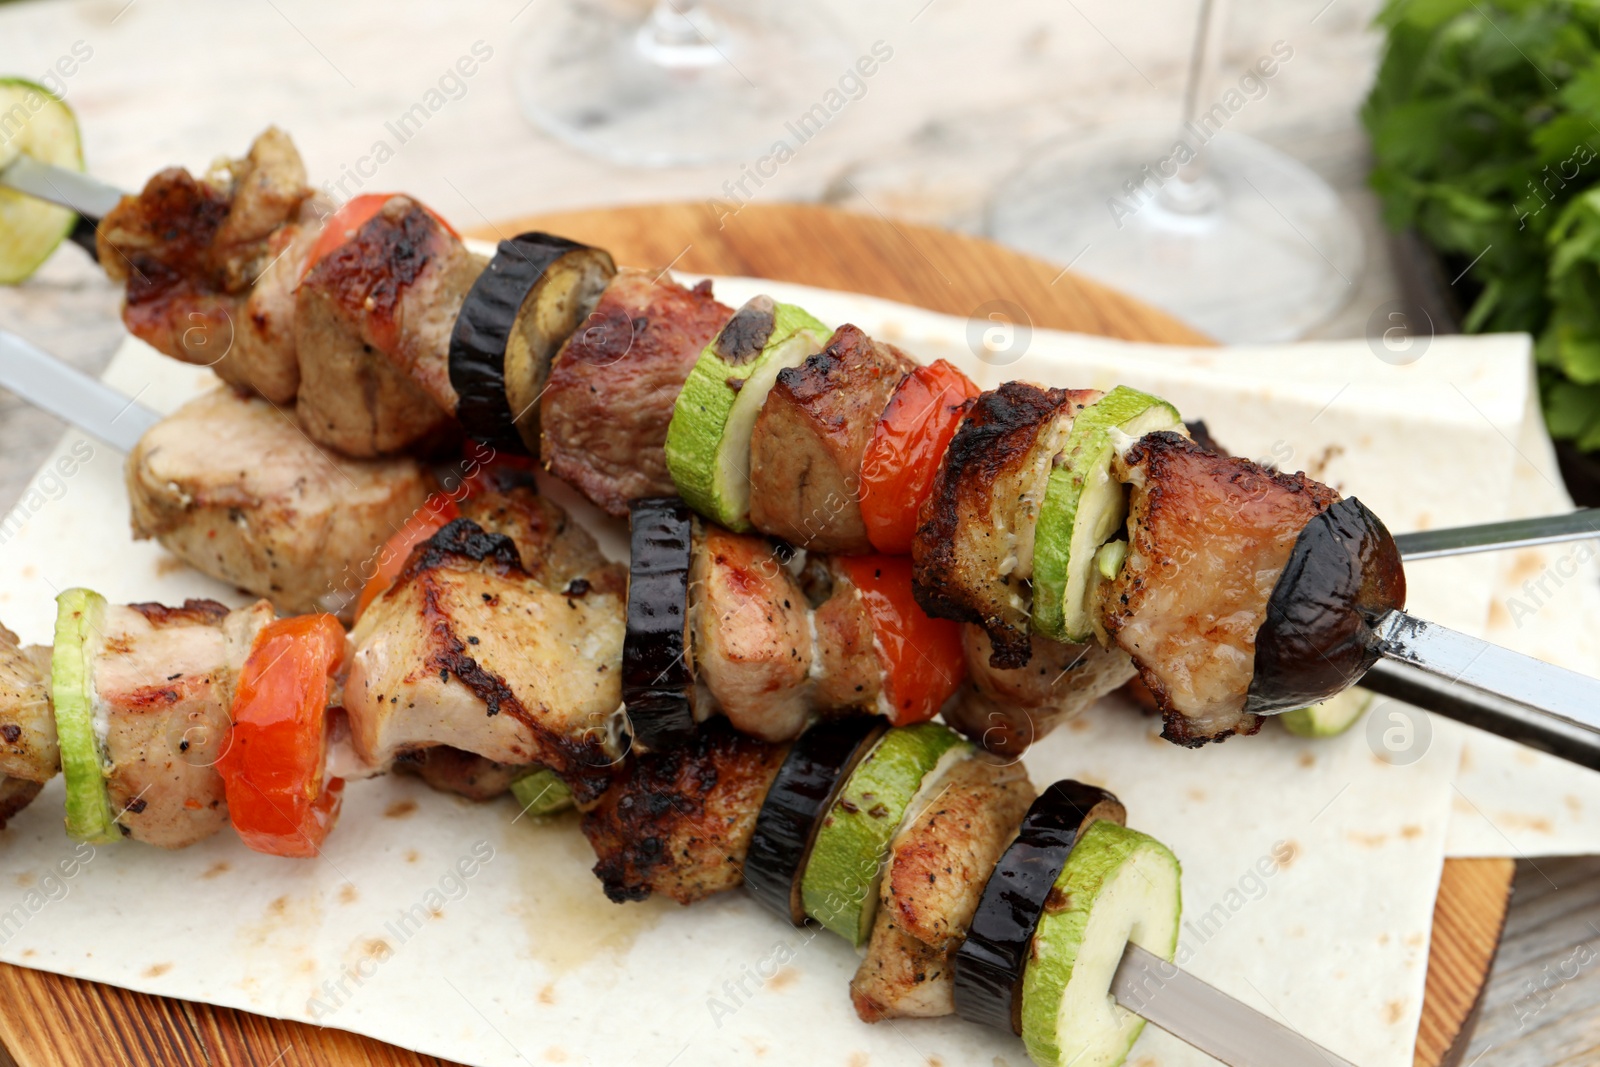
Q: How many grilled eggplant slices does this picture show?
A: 5